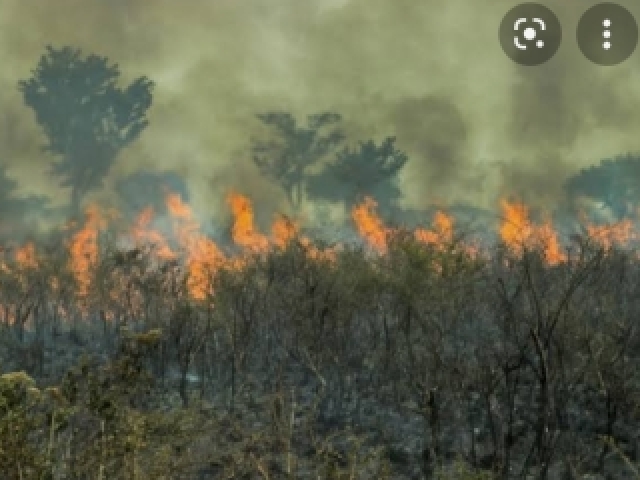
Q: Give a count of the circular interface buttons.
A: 2